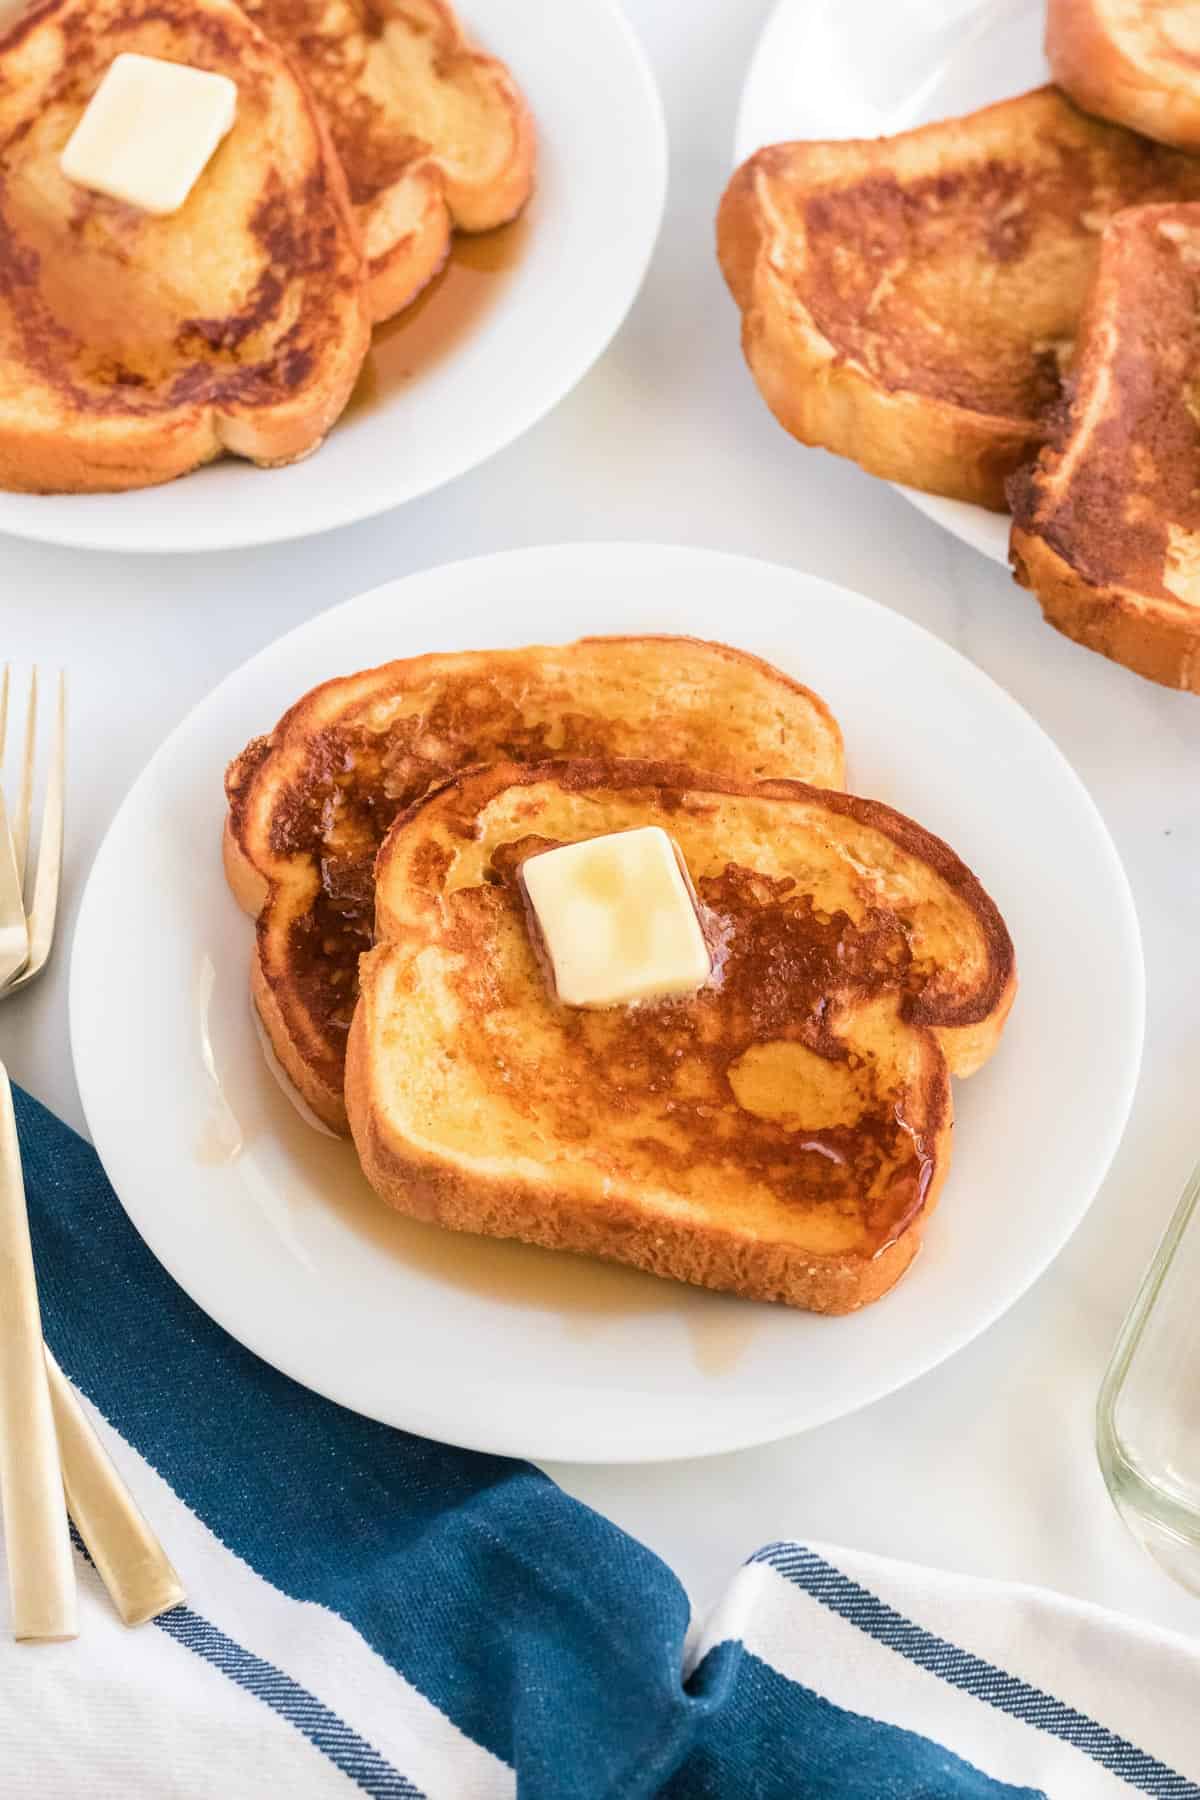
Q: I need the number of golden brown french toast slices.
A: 7